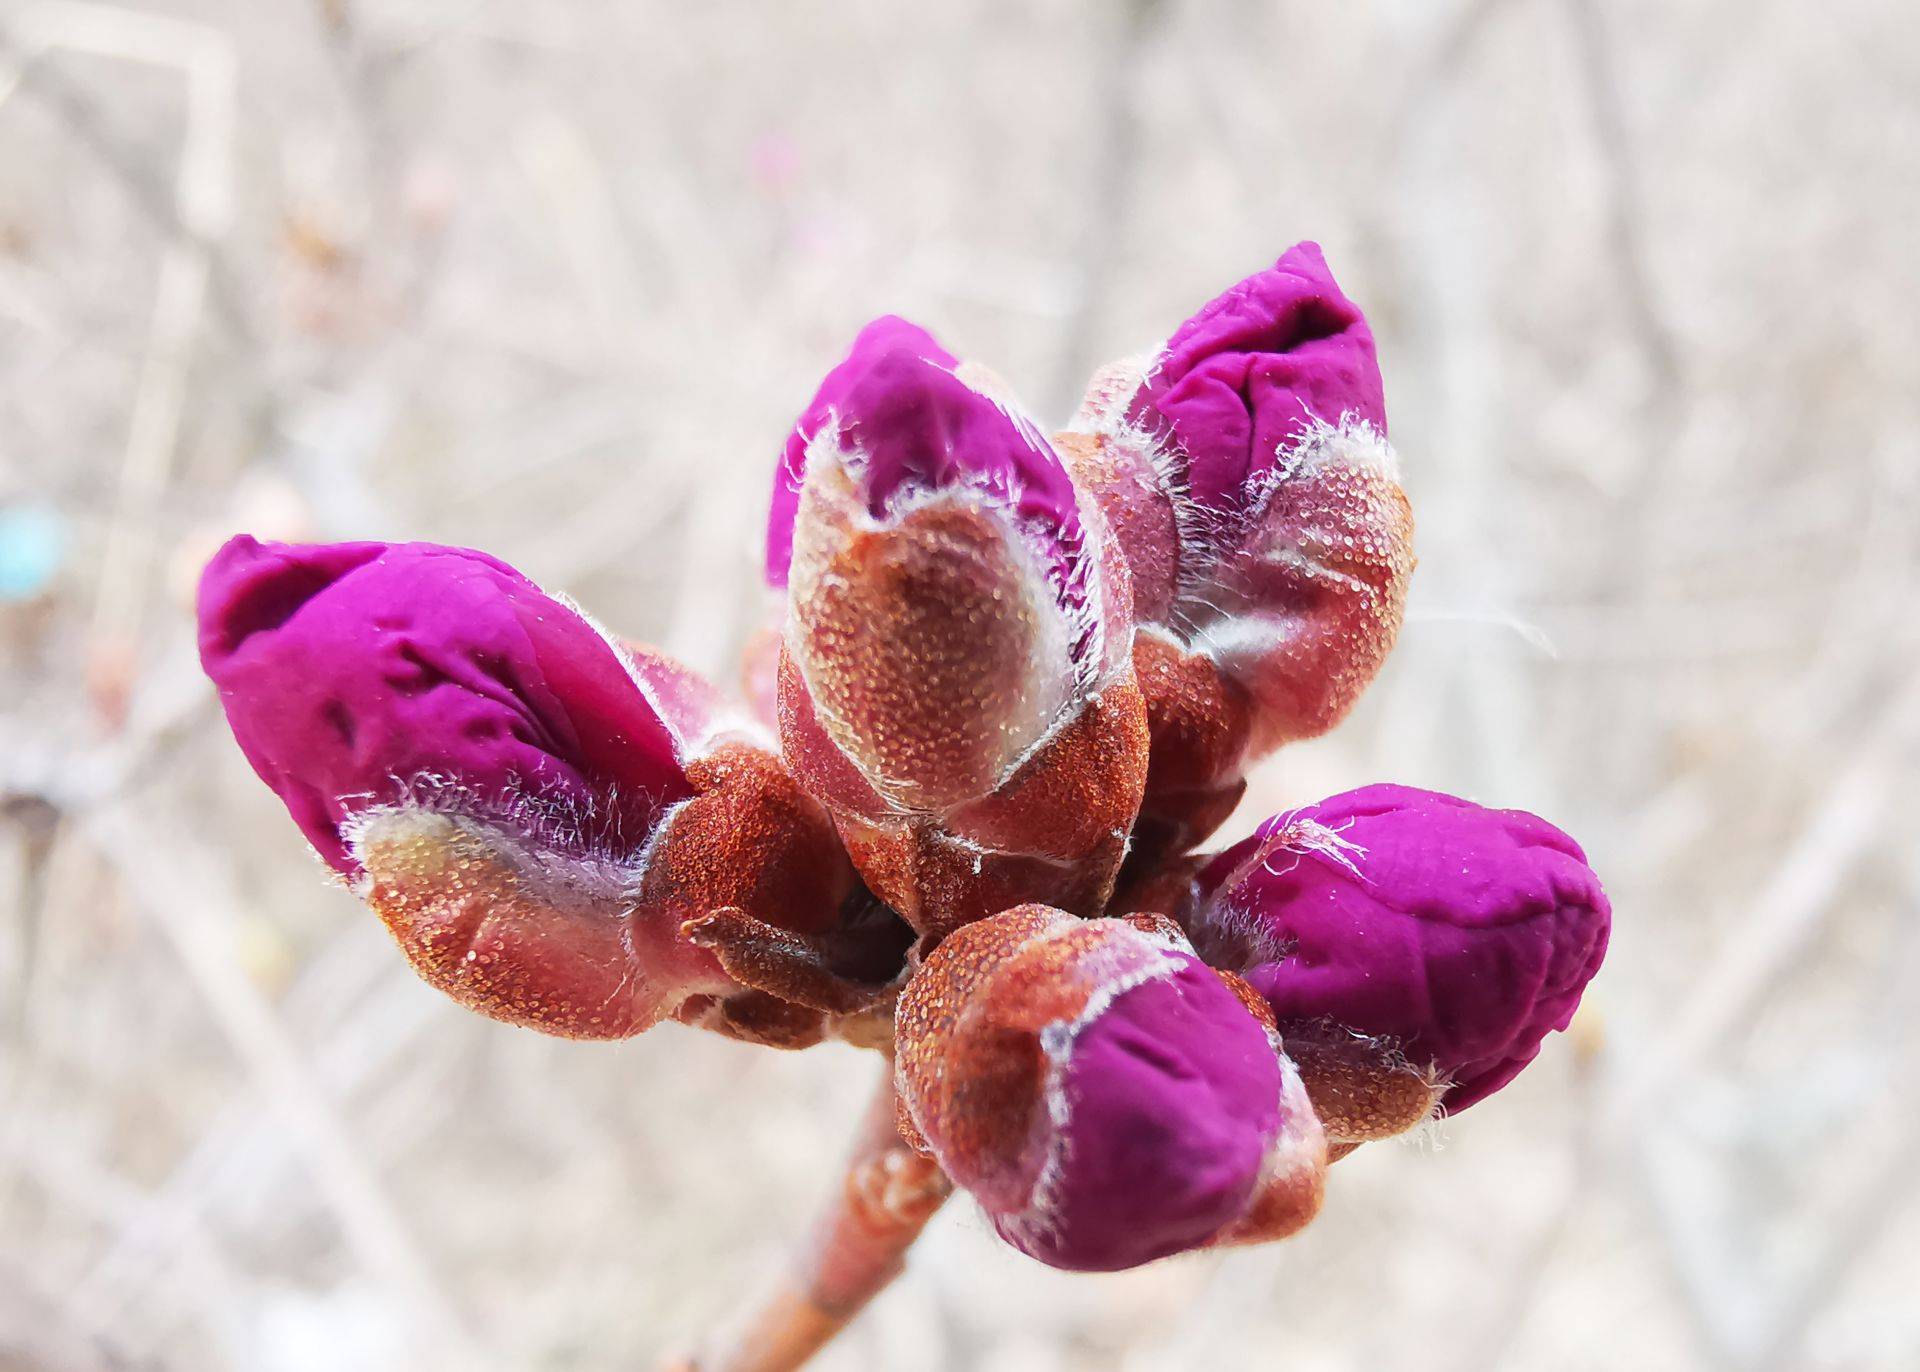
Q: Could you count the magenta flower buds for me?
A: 5